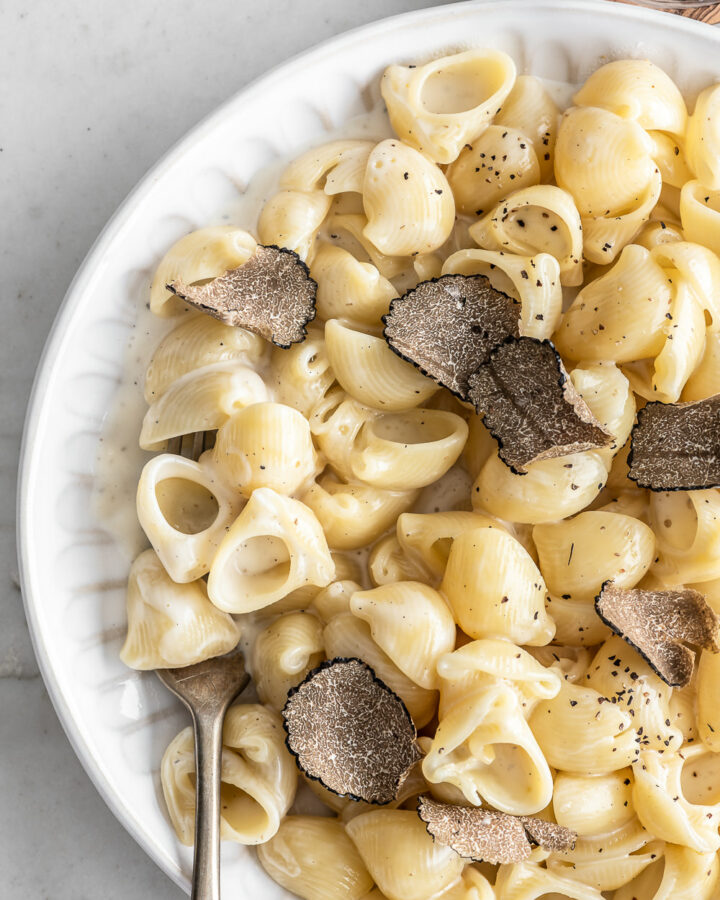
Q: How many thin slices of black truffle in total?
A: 7